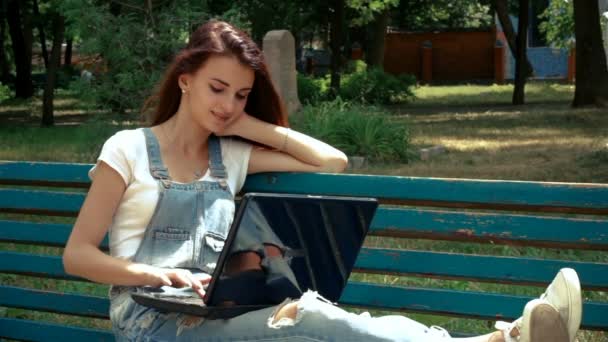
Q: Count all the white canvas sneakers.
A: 2